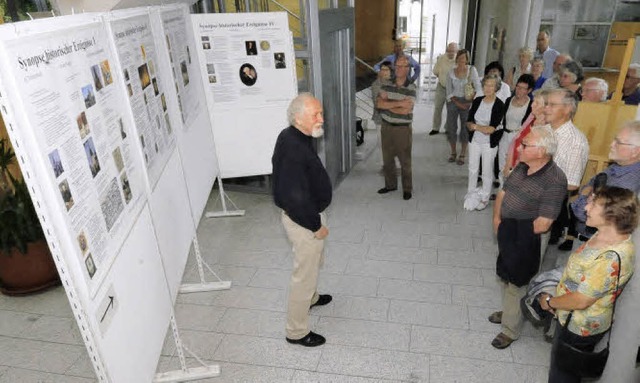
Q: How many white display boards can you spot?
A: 4